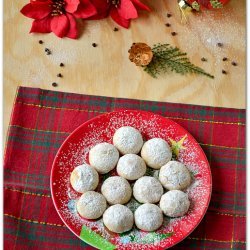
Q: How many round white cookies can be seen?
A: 12